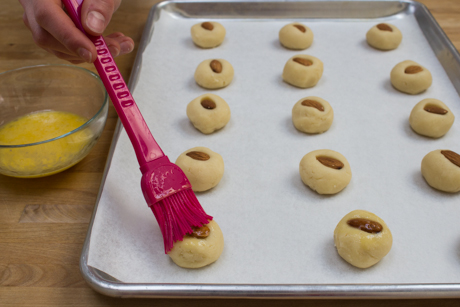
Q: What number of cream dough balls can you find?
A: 14